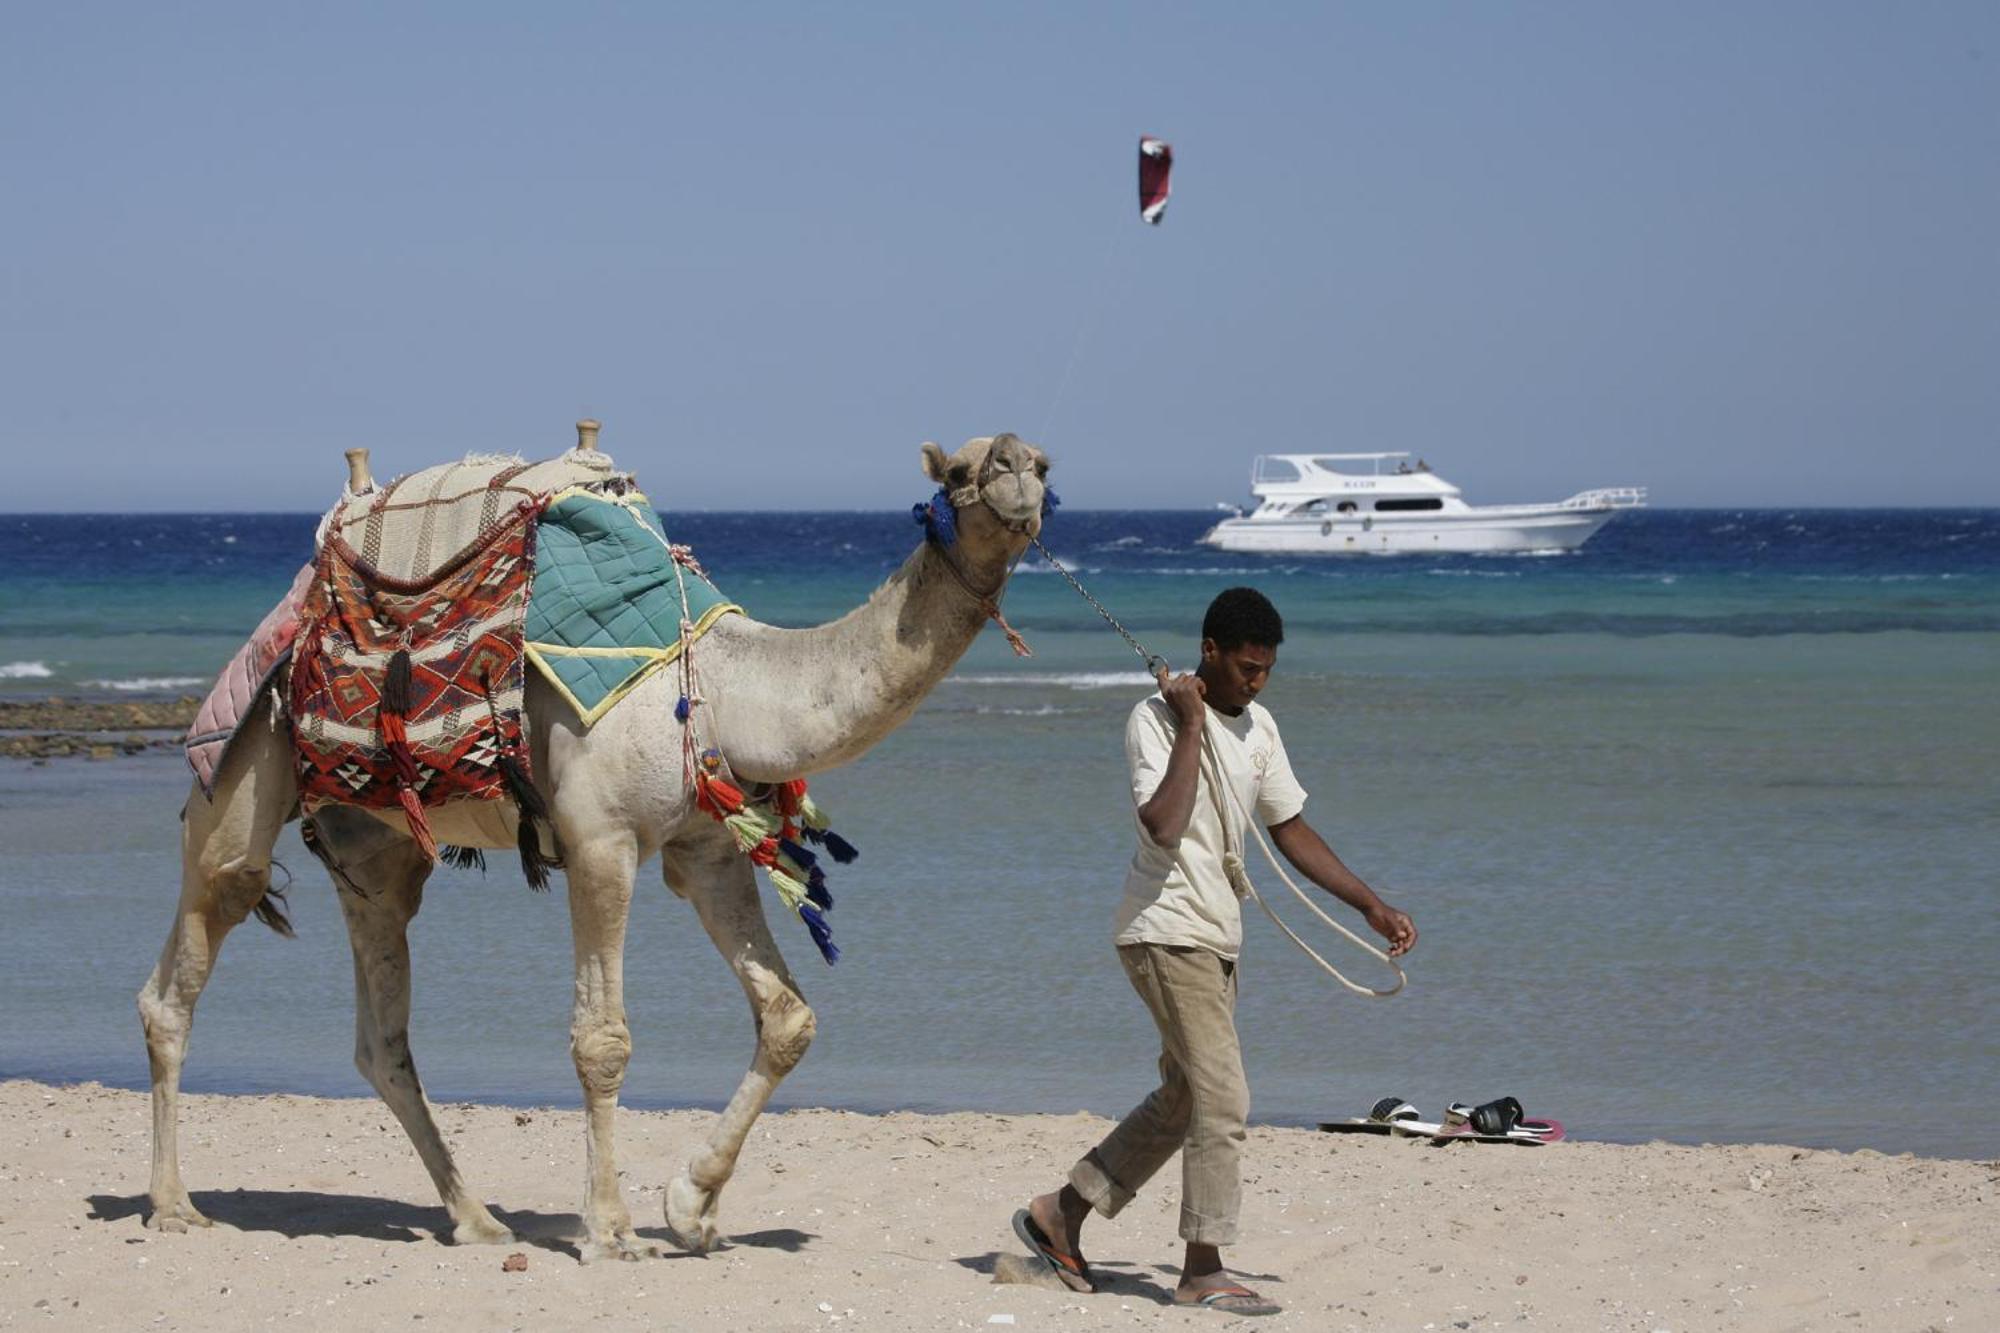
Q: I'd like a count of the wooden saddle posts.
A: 2